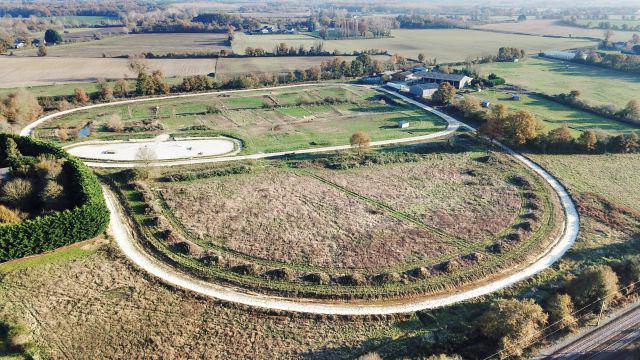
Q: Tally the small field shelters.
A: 3